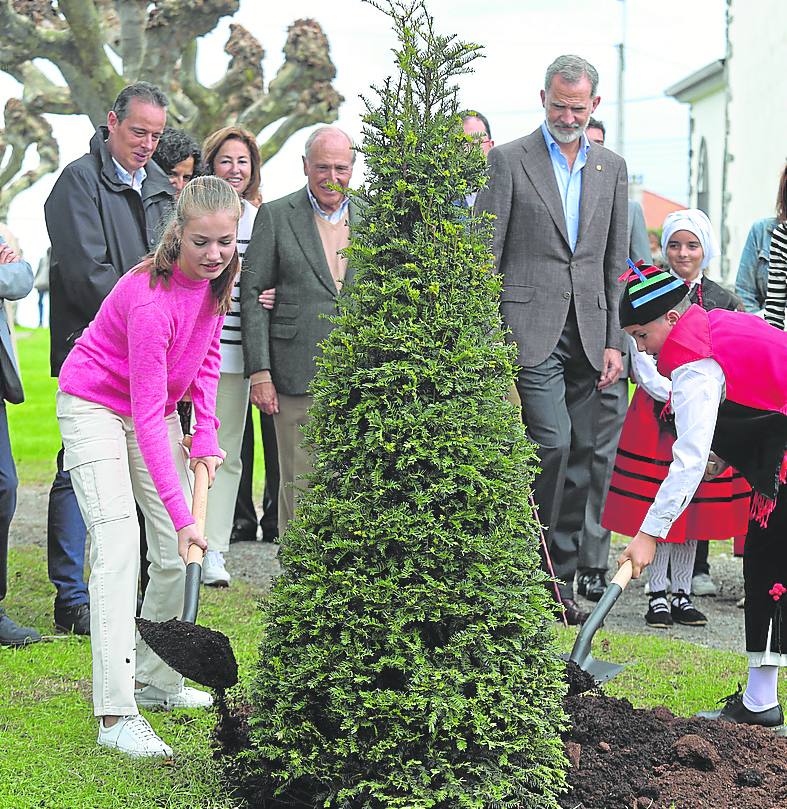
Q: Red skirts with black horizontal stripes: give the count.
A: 1